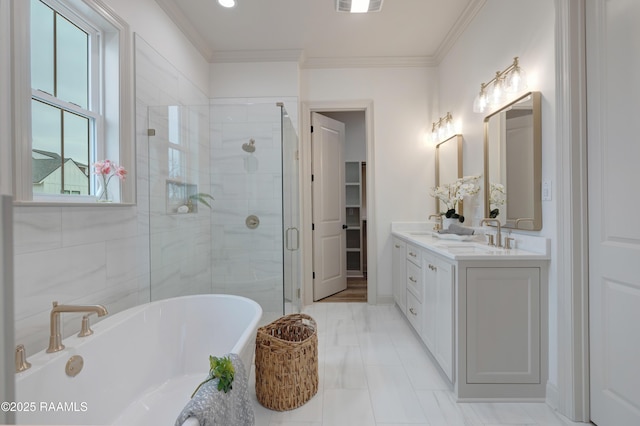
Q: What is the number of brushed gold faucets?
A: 3